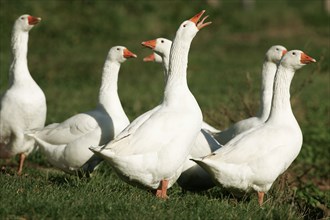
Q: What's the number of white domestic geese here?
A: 7